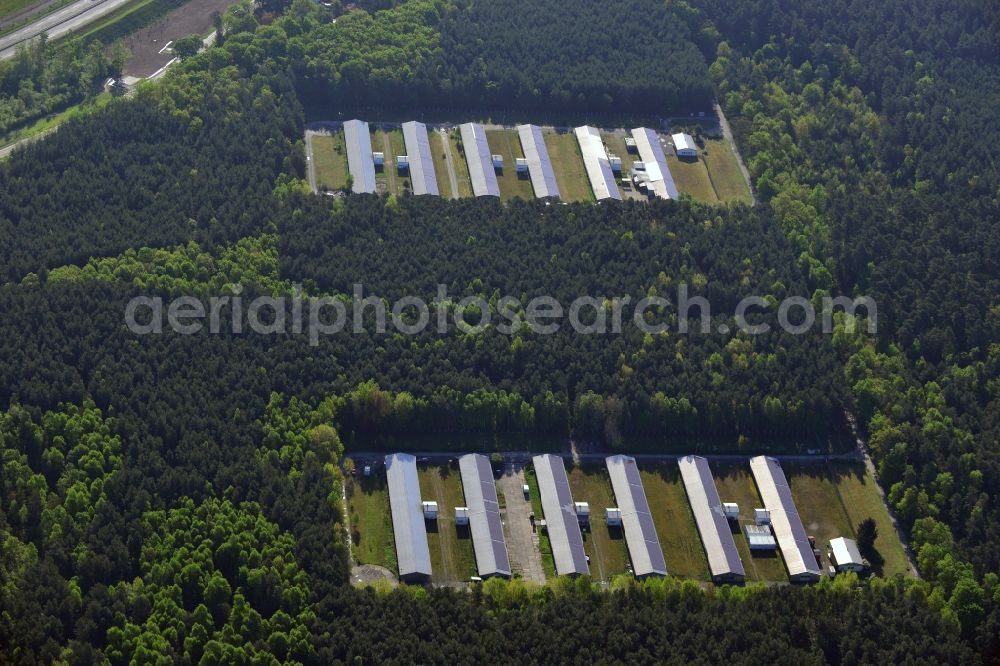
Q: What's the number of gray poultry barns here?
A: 12